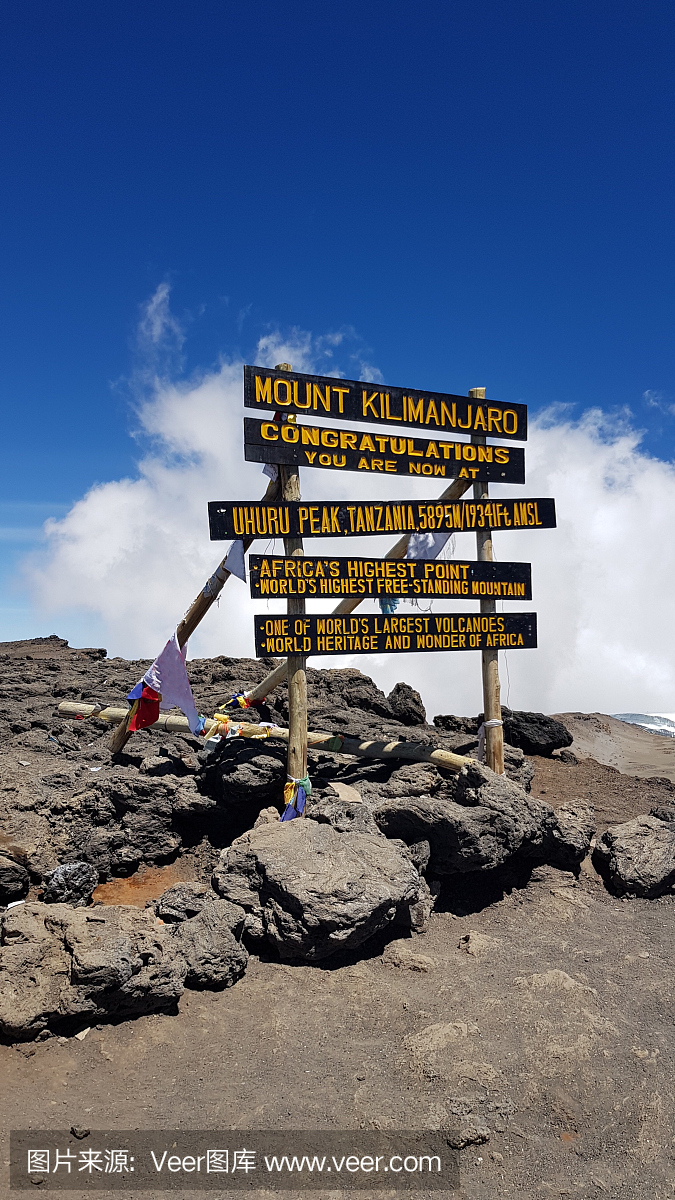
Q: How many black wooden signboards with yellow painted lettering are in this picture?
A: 5